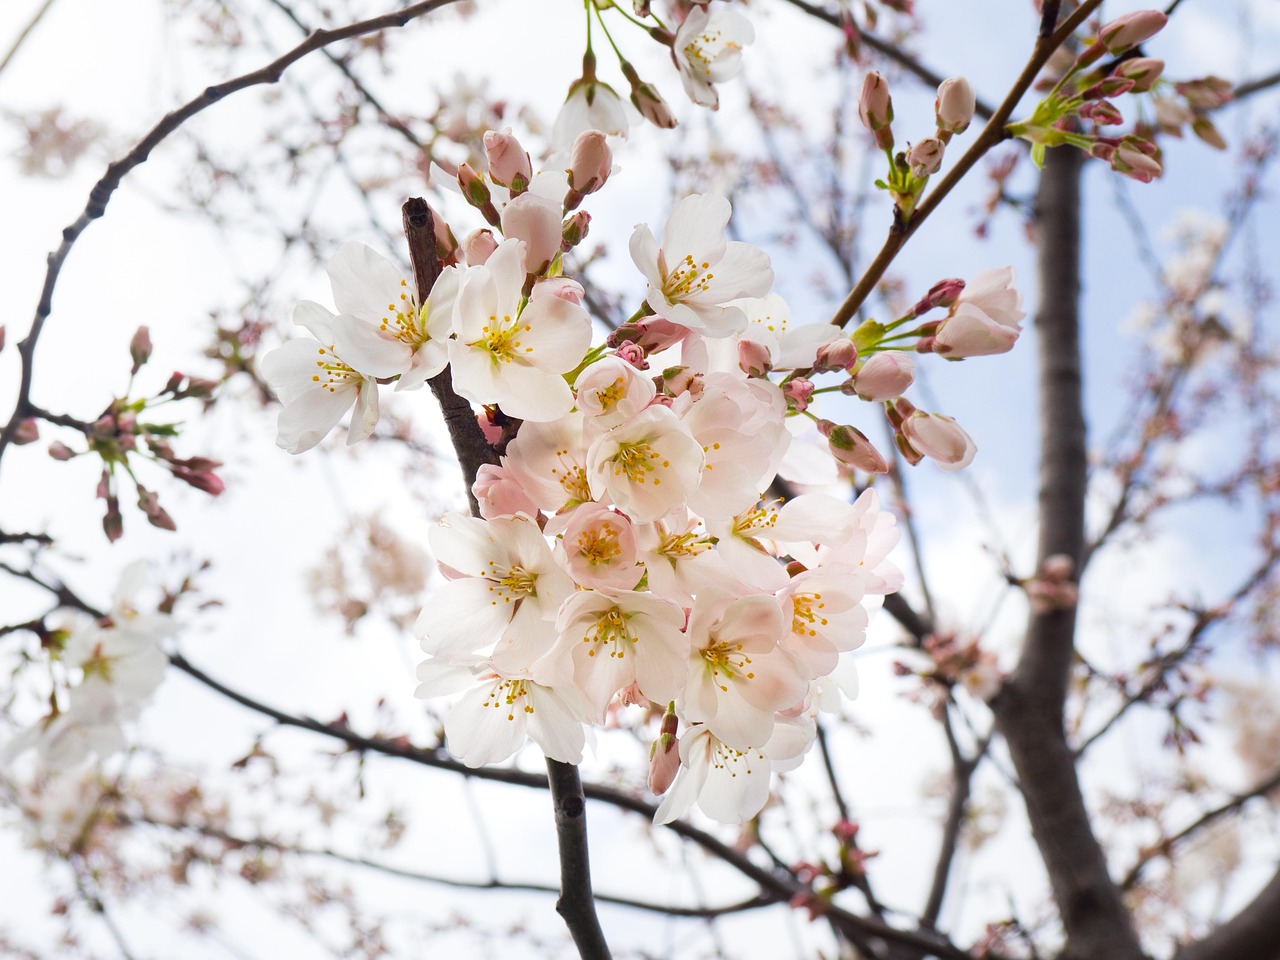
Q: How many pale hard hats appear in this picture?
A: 0